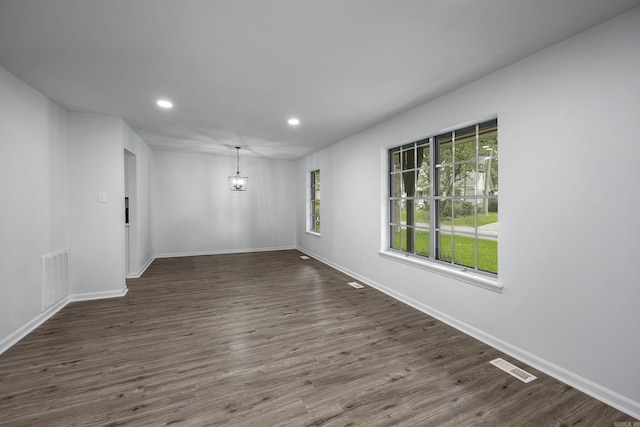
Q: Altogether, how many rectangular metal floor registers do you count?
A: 3